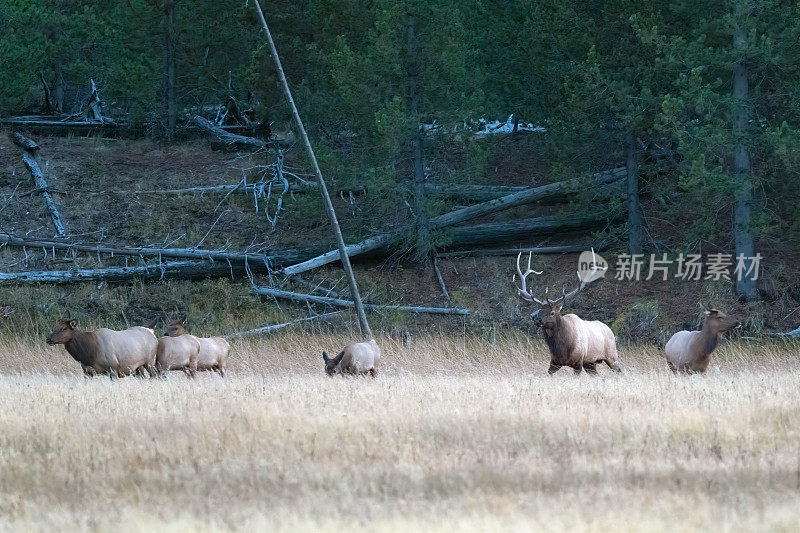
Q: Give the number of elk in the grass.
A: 6